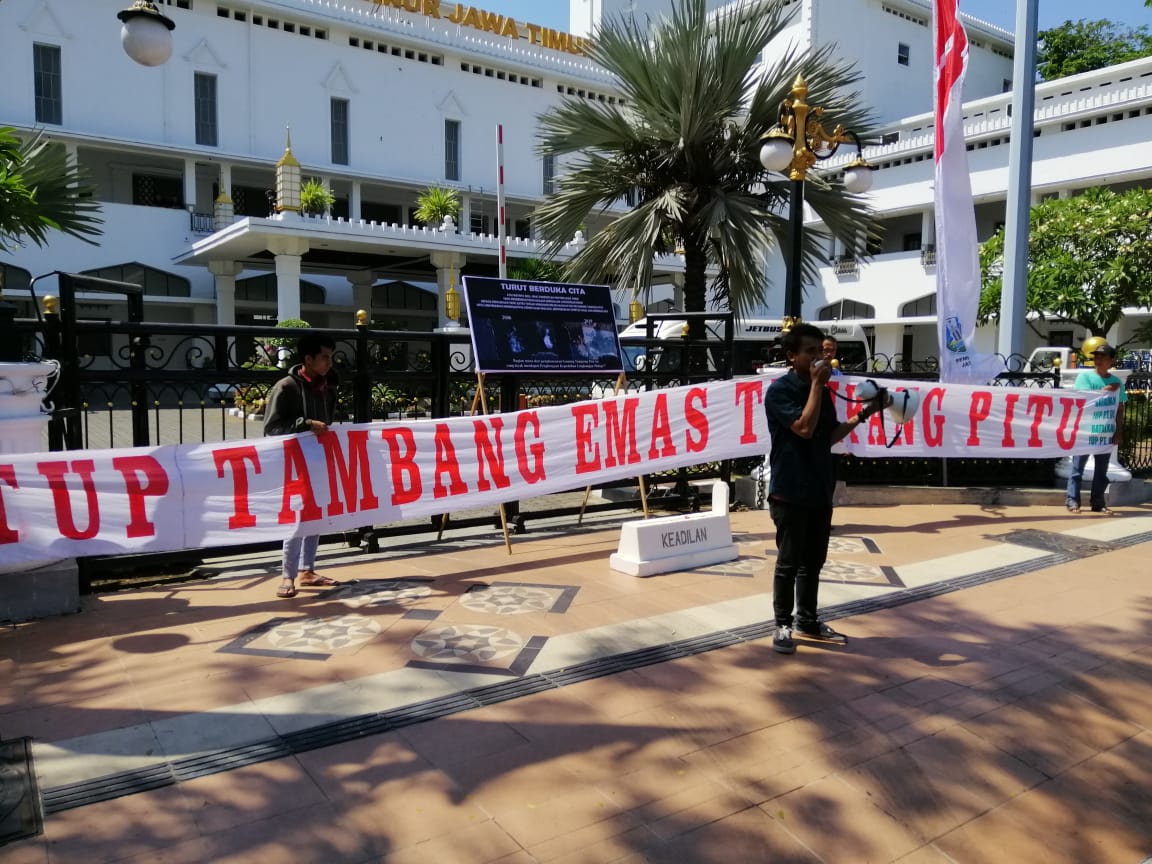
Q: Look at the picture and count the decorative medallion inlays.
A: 8